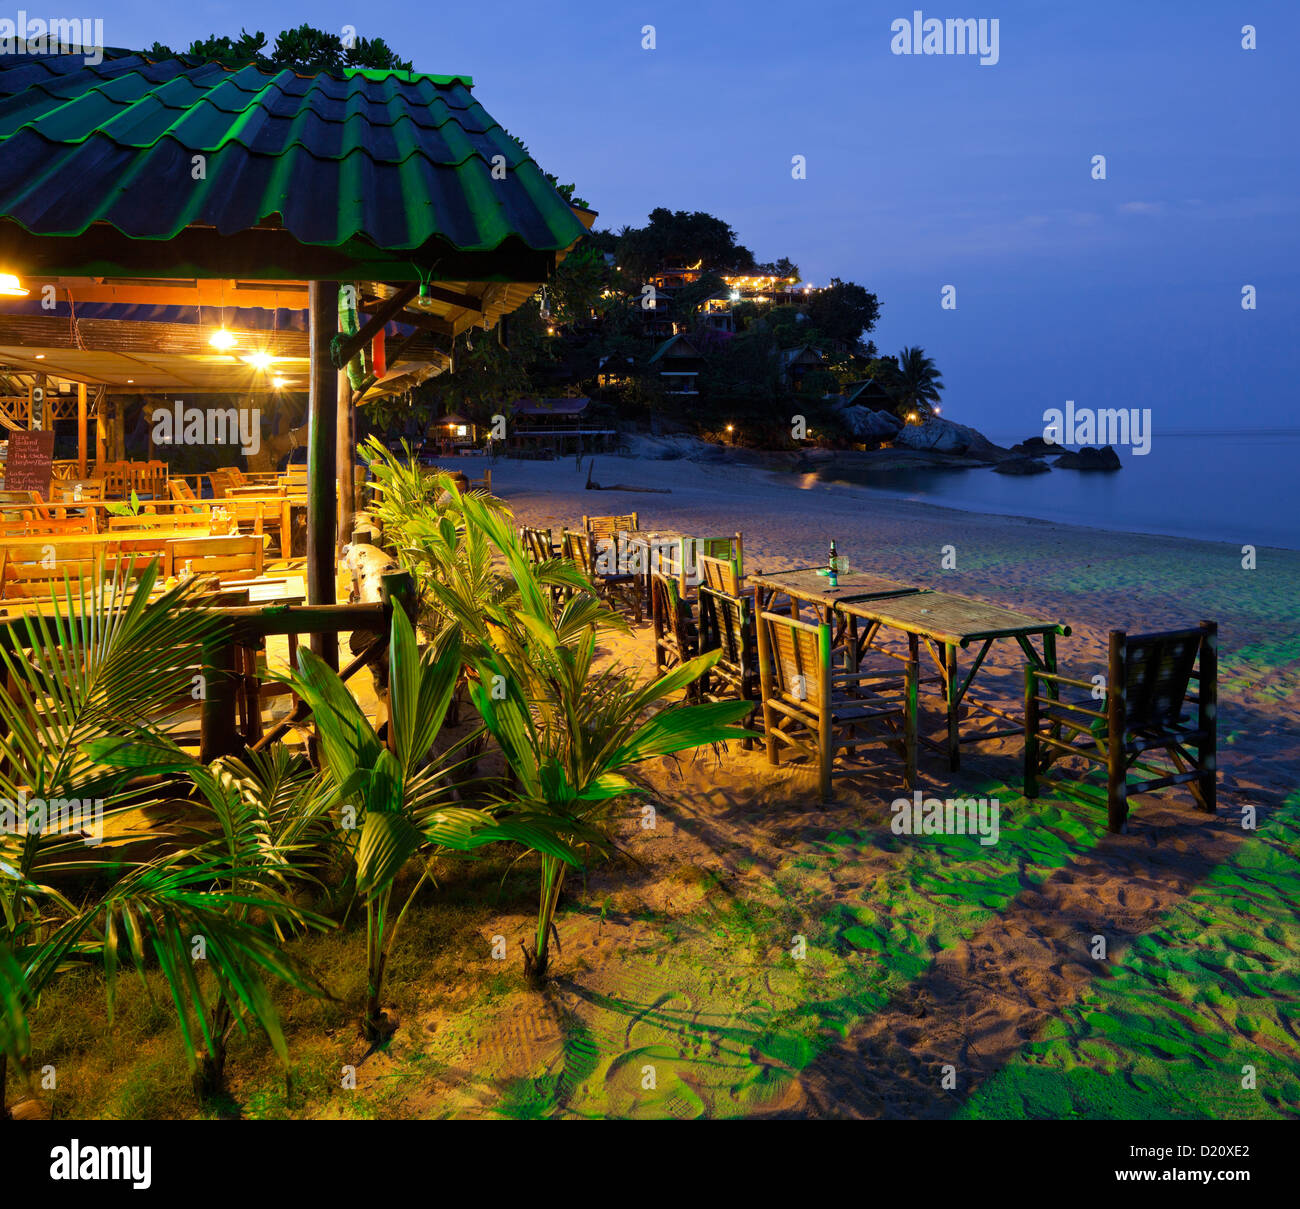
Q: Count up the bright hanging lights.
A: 4